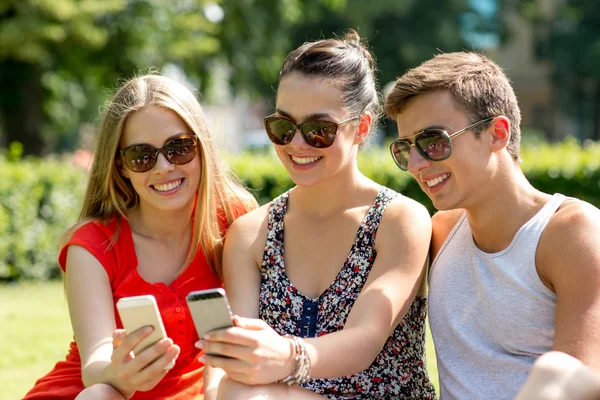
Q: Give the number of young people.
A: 3